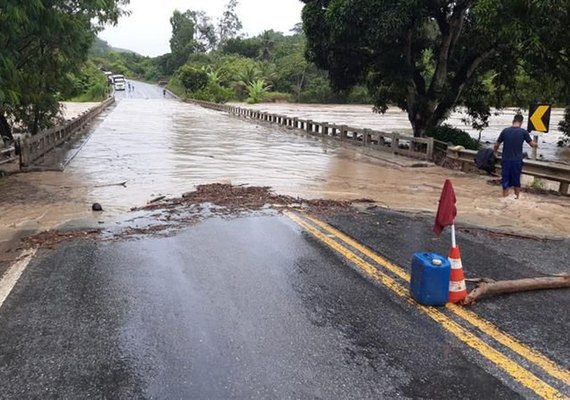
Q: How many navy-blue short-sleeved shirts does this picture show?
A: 1